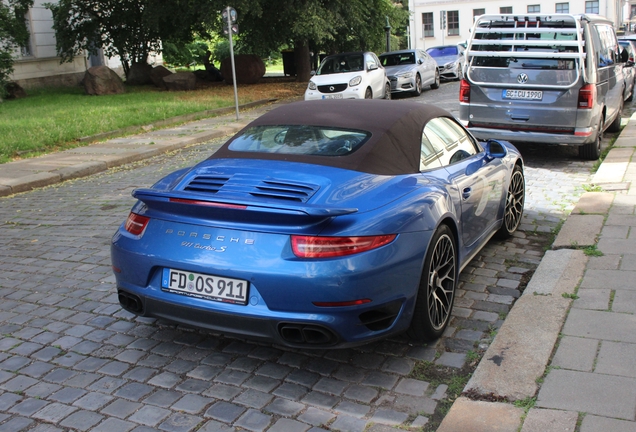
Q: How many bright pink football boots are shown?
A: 0